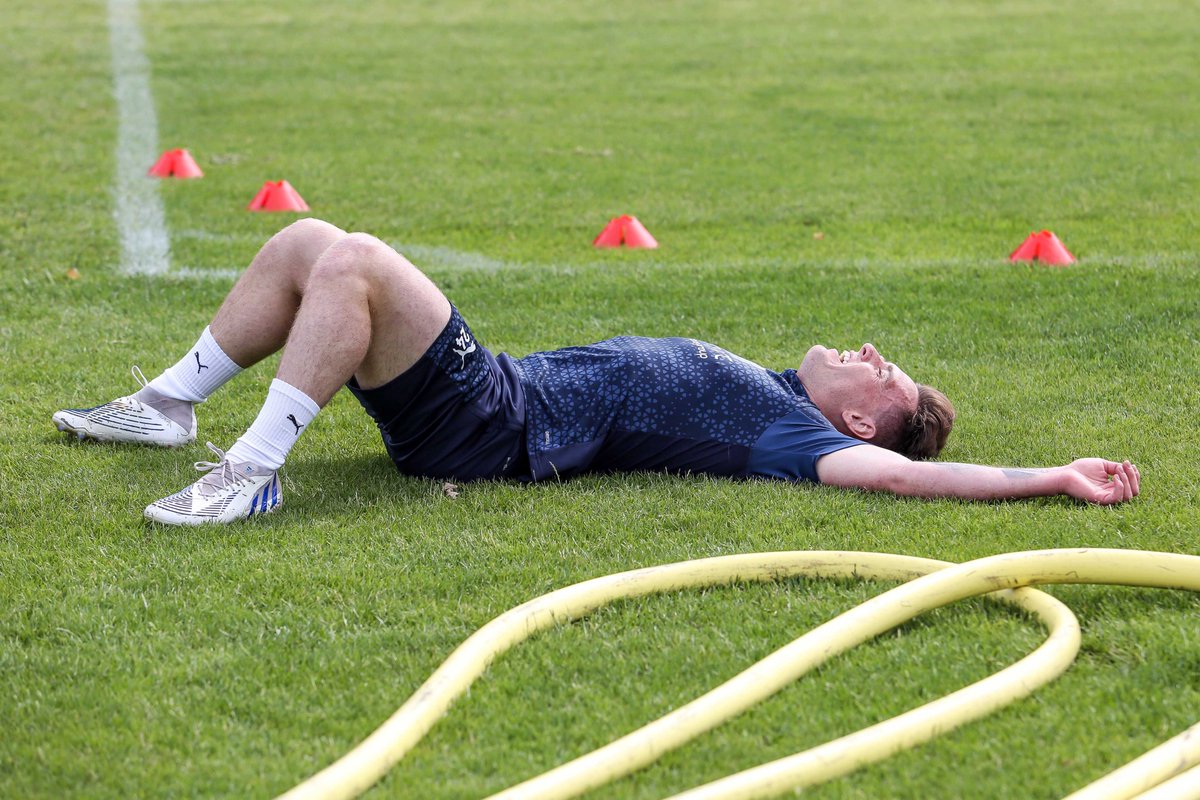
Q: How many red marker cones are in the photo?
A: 4